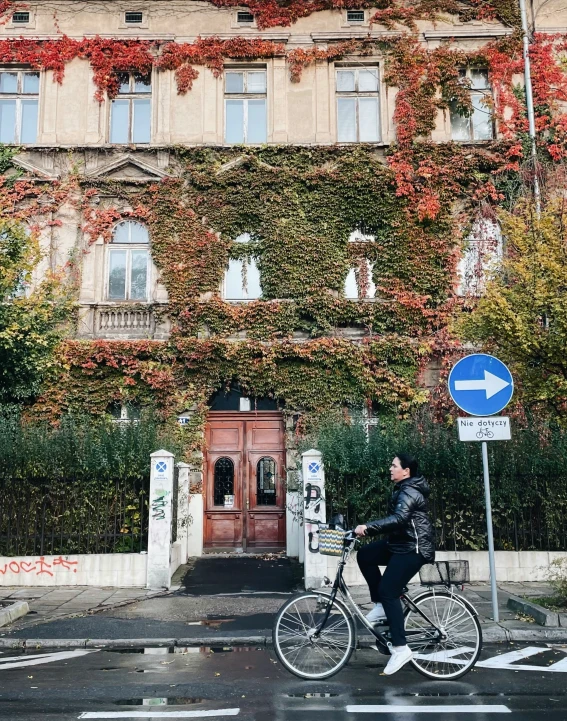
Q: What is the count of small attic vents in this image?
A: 4